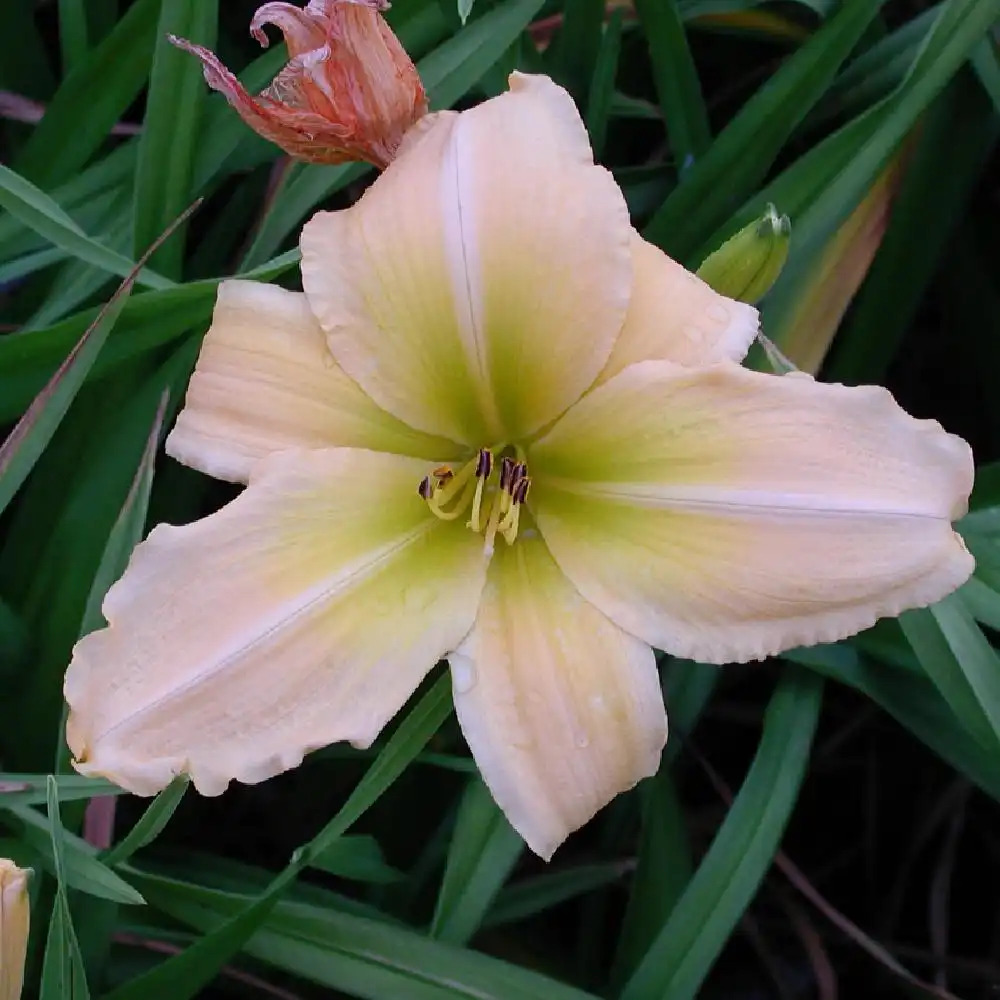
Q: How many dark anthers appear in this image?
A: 6